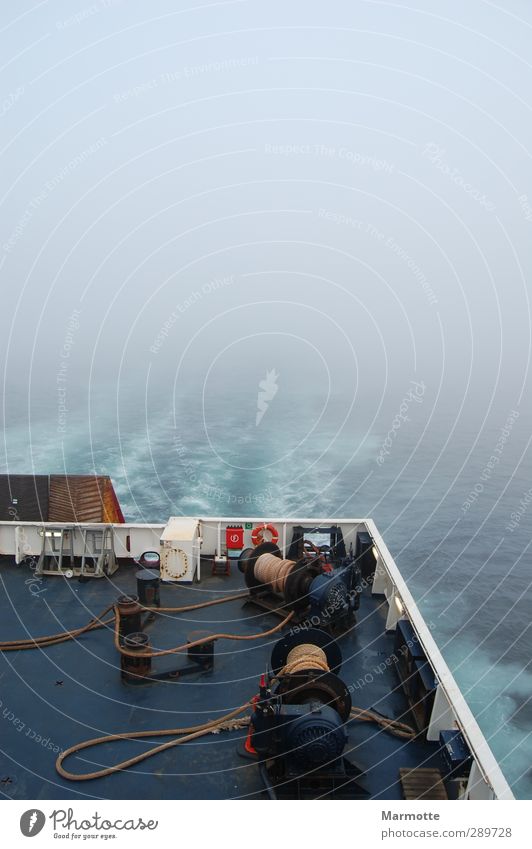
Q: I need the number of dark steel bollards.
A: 4